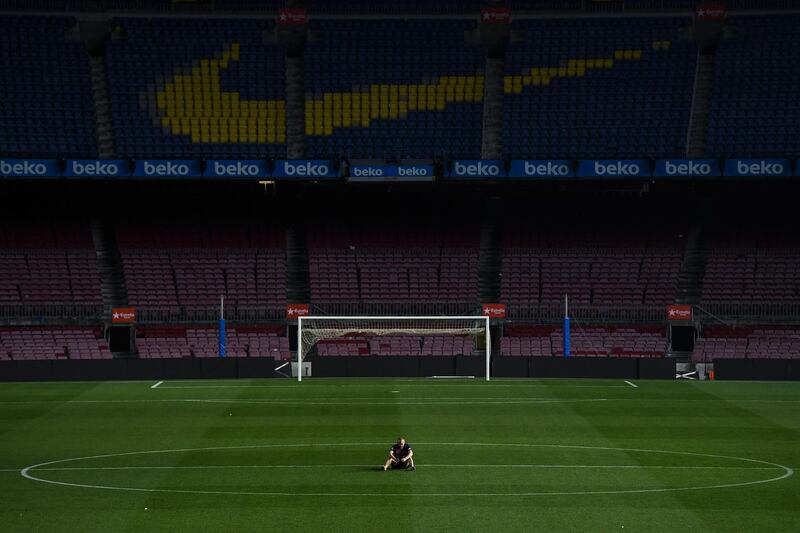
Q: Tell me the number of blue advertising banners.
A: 12